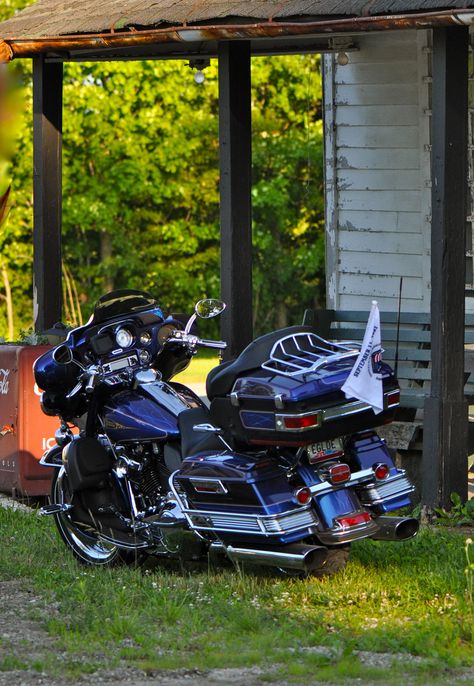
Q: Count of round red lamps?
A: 2